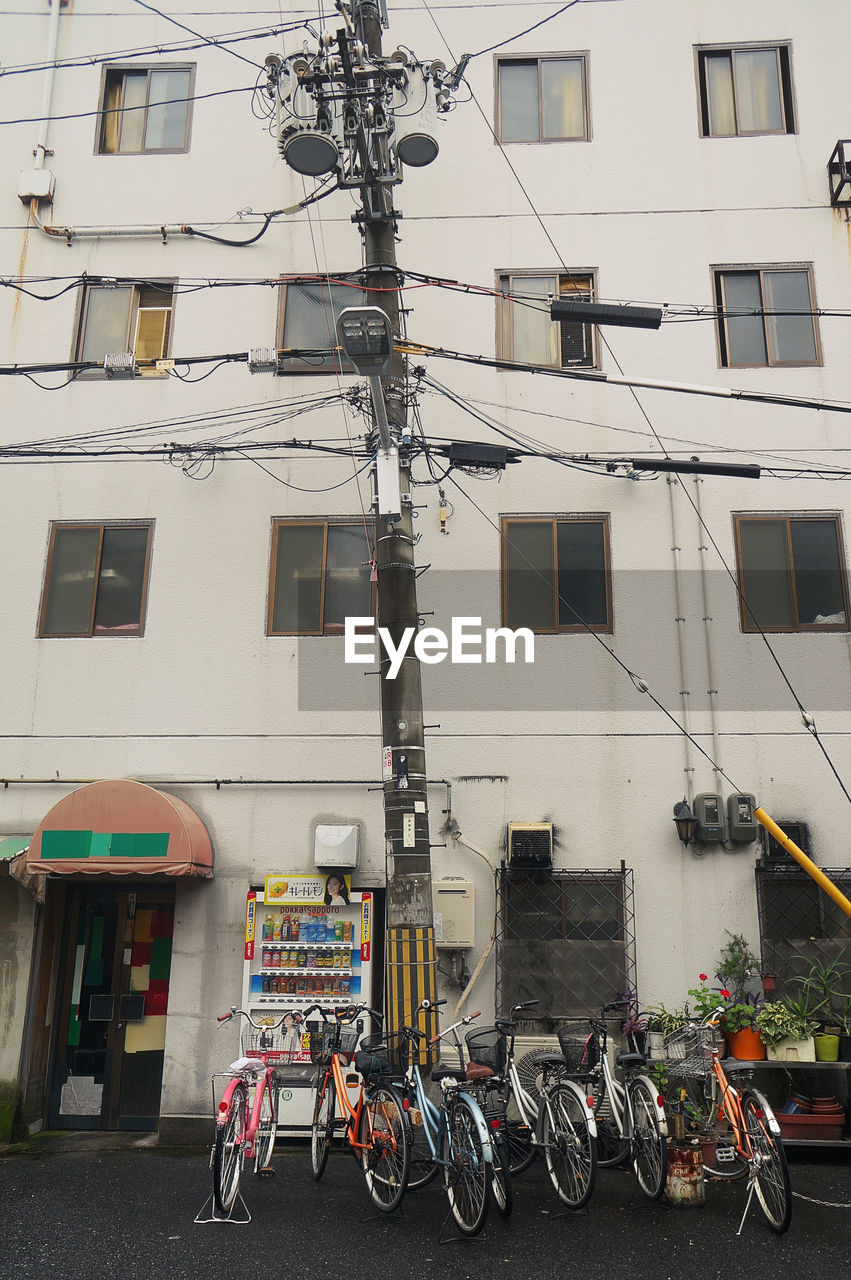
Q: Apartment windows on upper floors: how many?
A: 11